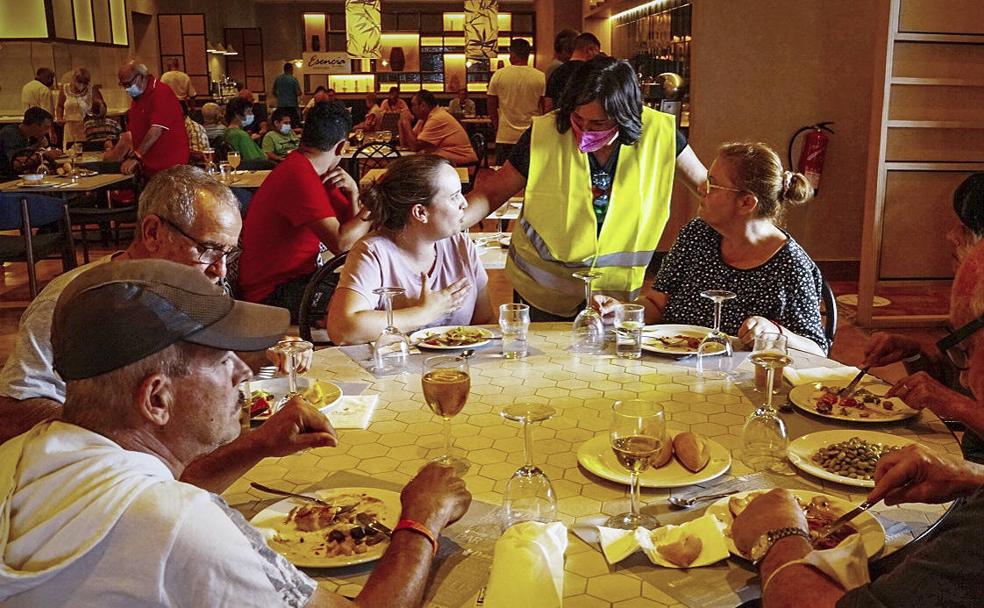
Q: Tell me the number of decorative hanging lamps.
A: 2